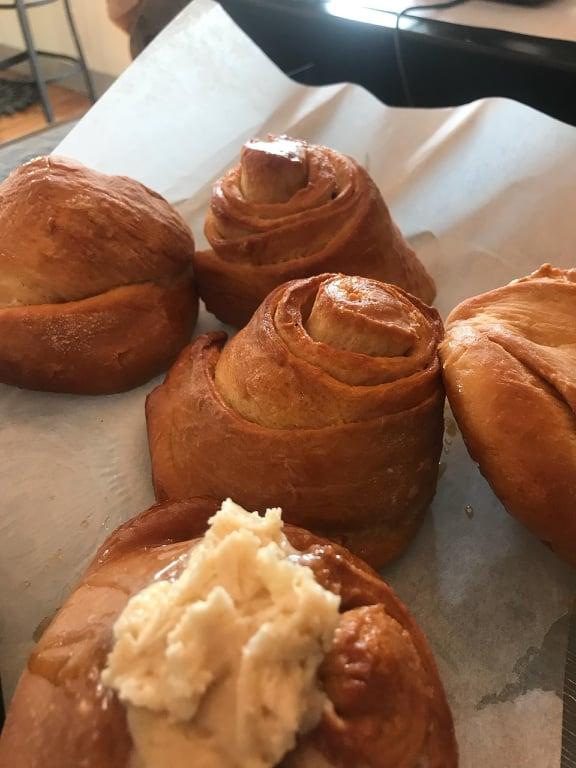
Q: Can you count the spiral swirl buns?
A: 2